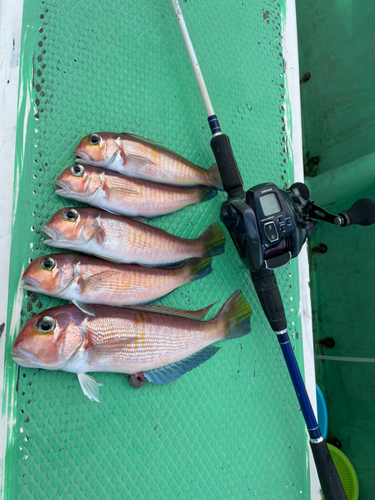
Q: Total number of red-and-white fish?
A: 5